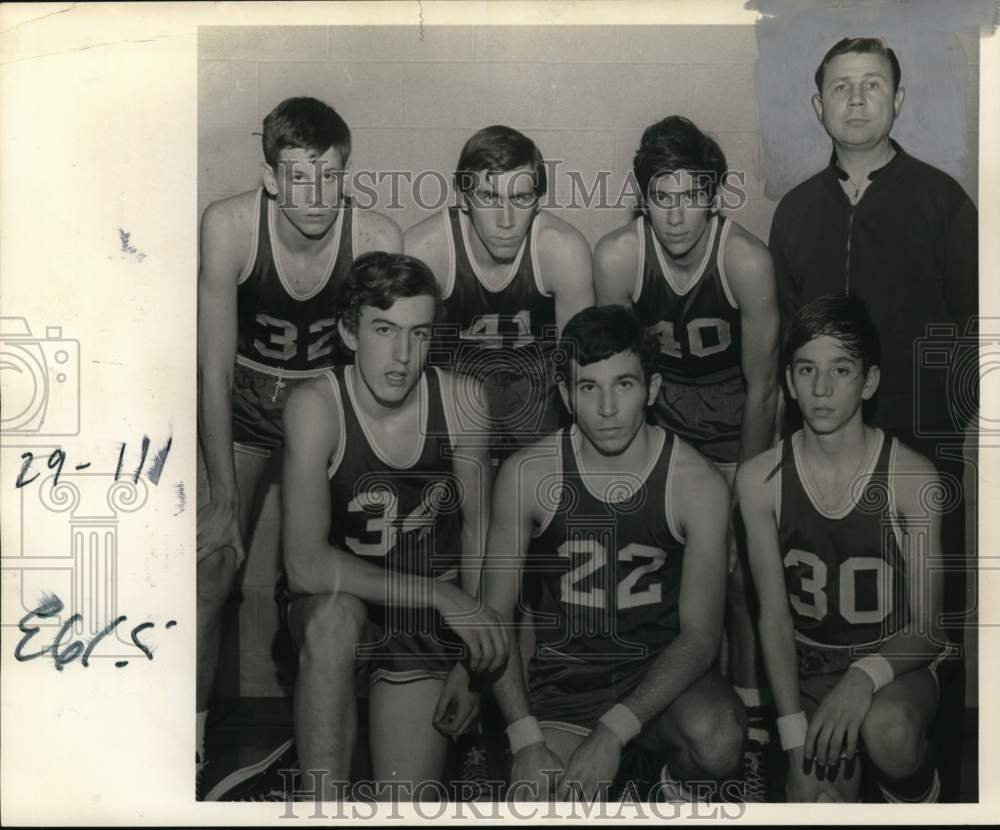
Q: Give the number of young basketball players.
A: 6